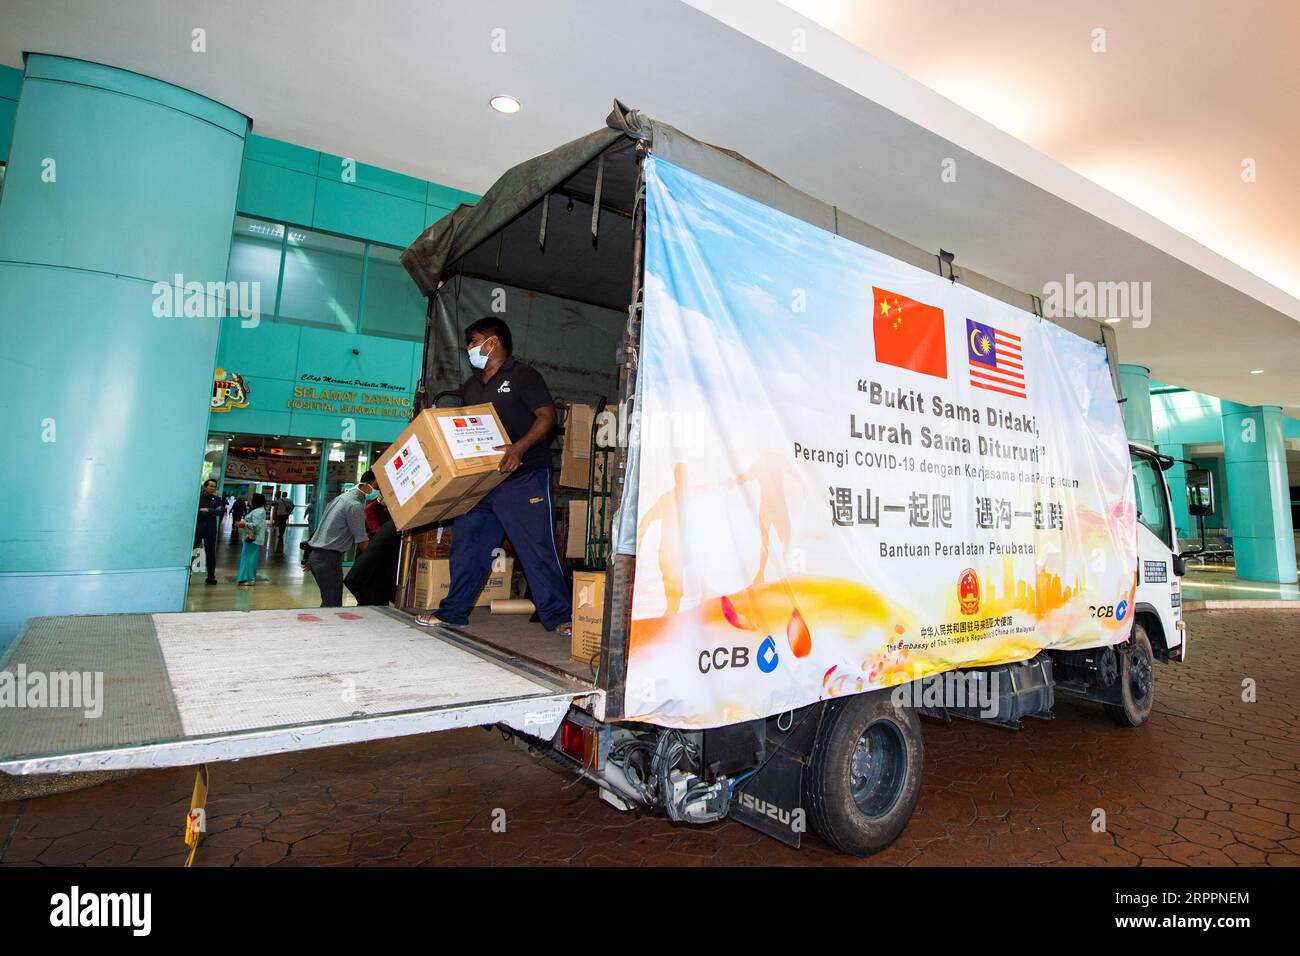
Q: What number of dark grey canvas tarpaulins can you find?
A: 1